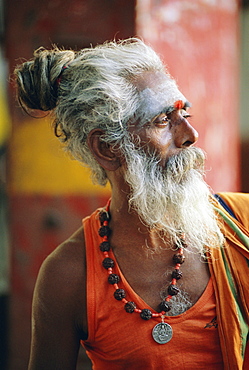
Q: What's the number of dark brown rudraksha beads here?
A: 13